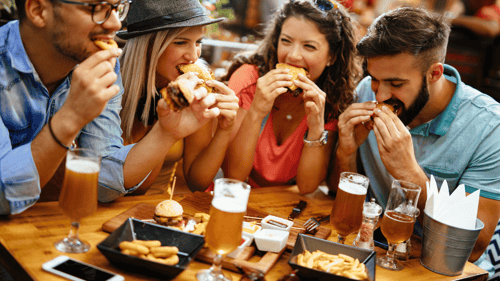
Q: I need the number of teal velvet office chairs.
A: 0